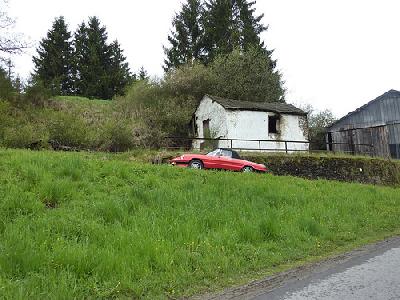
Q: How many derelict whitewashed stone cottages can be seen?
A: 1